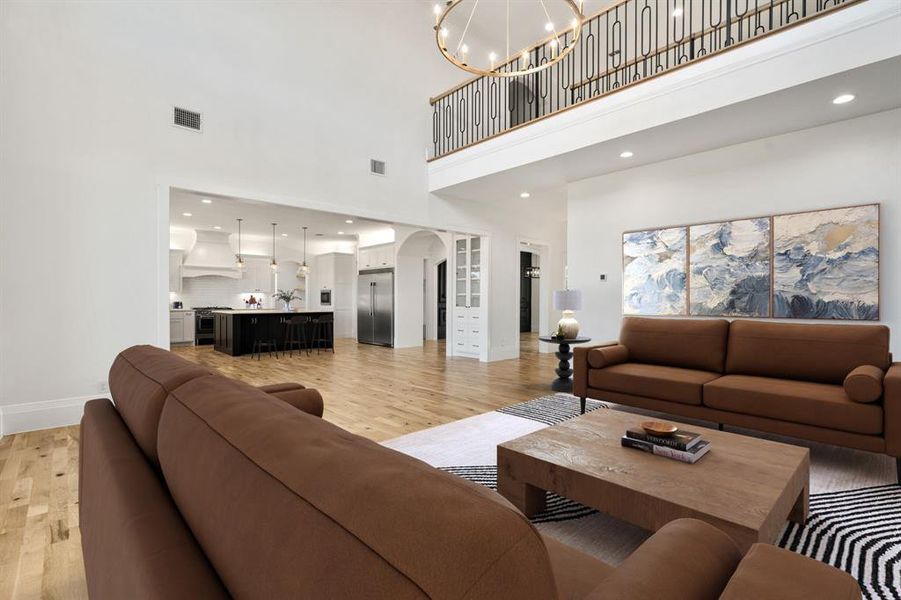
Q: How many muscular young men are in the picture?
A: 0